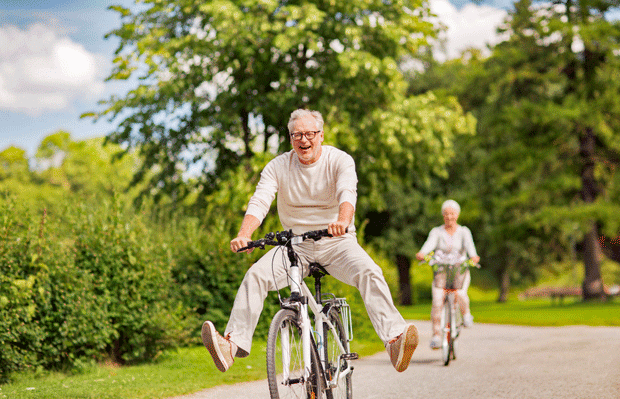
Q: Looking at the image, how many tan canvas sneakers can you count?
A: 2